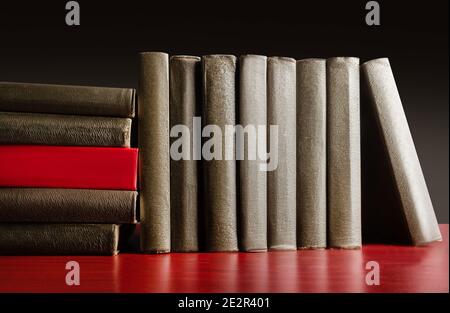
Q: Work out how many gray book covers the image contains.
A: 12